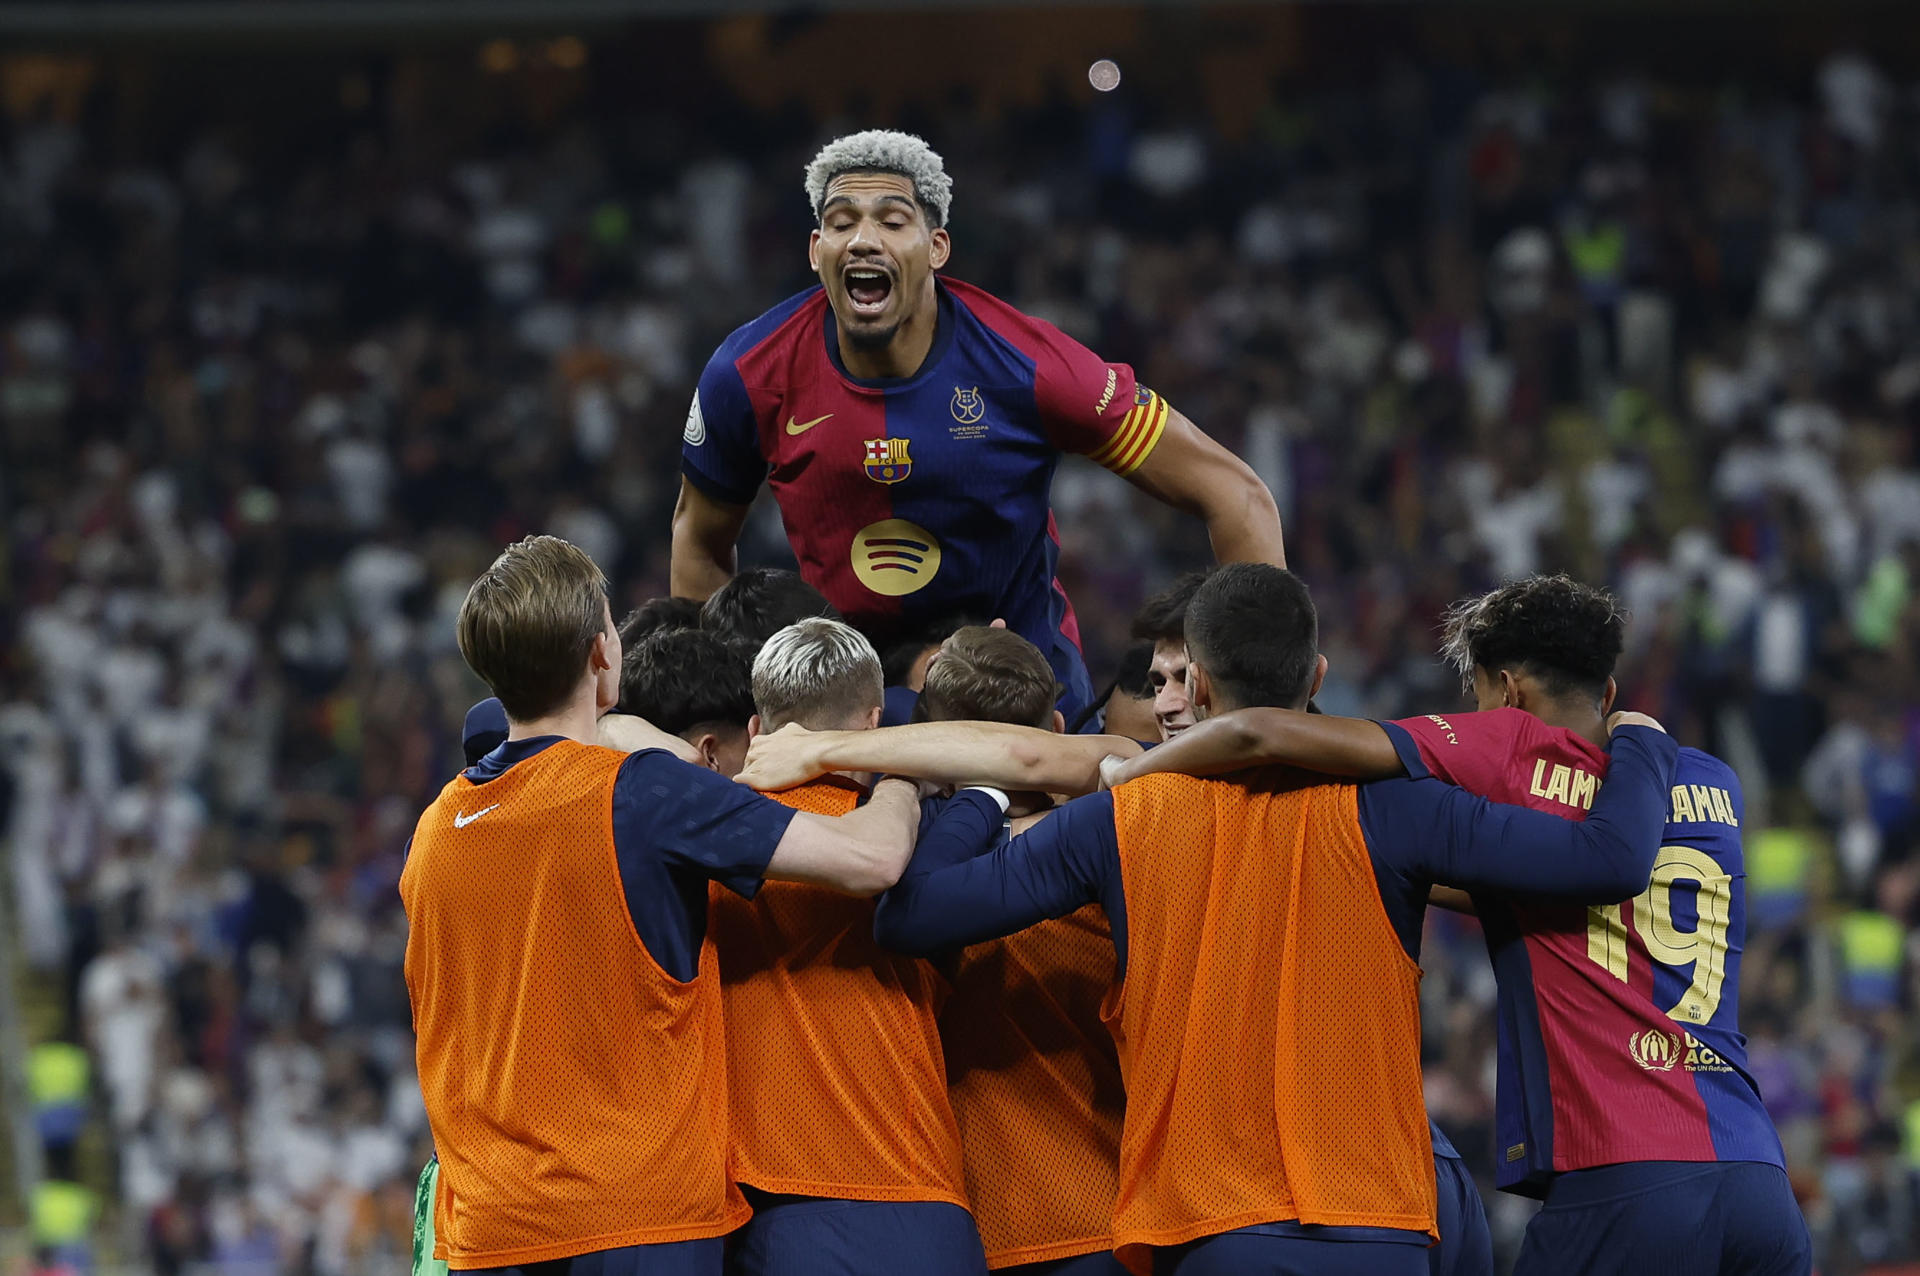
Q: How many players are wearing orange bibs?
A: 4